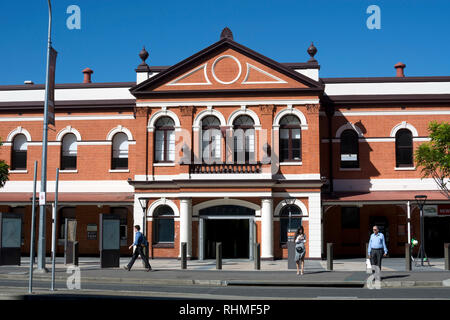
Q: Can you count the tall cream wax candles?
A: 0